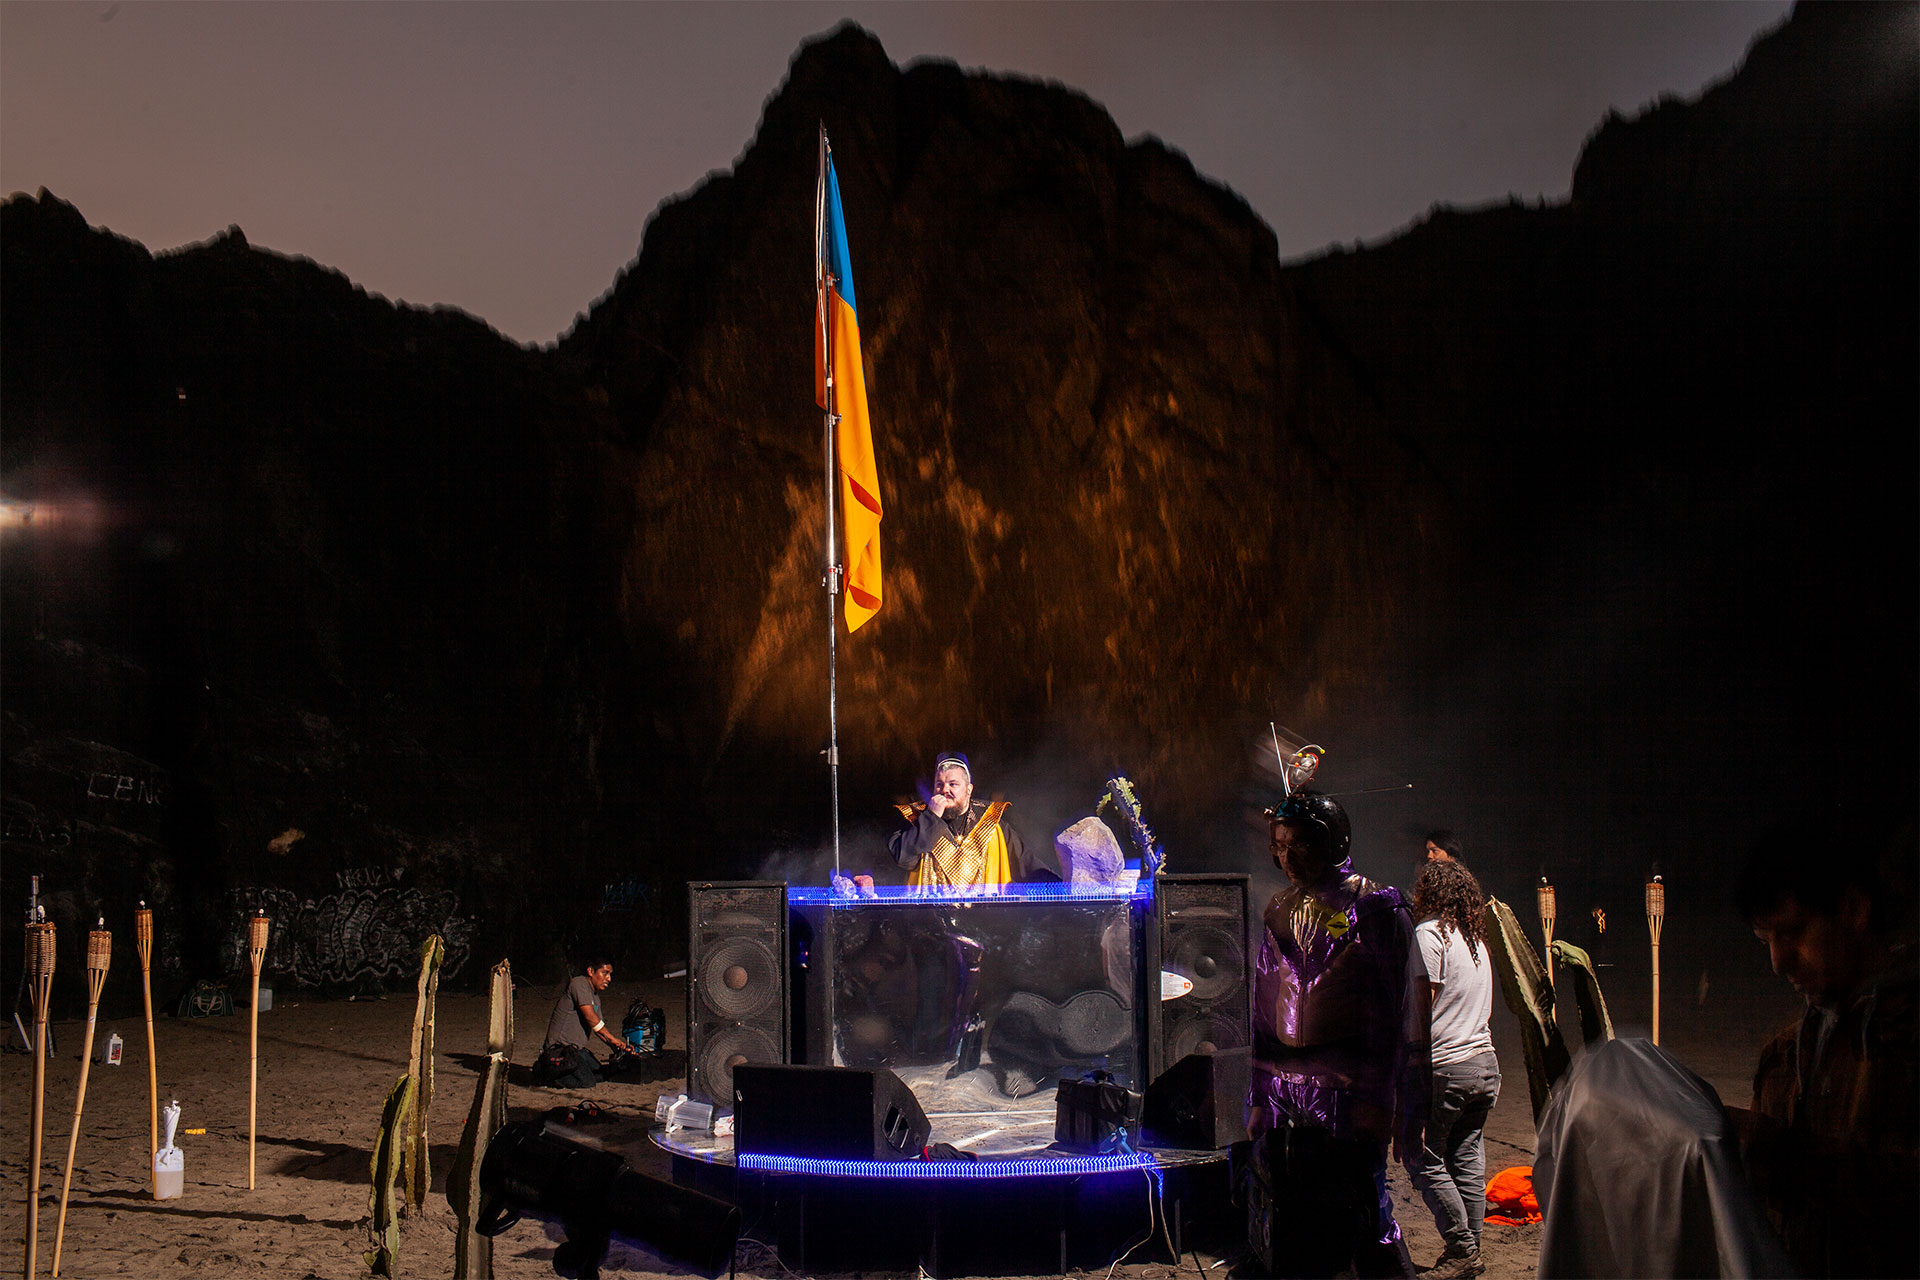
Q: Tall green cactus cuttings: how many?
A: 5